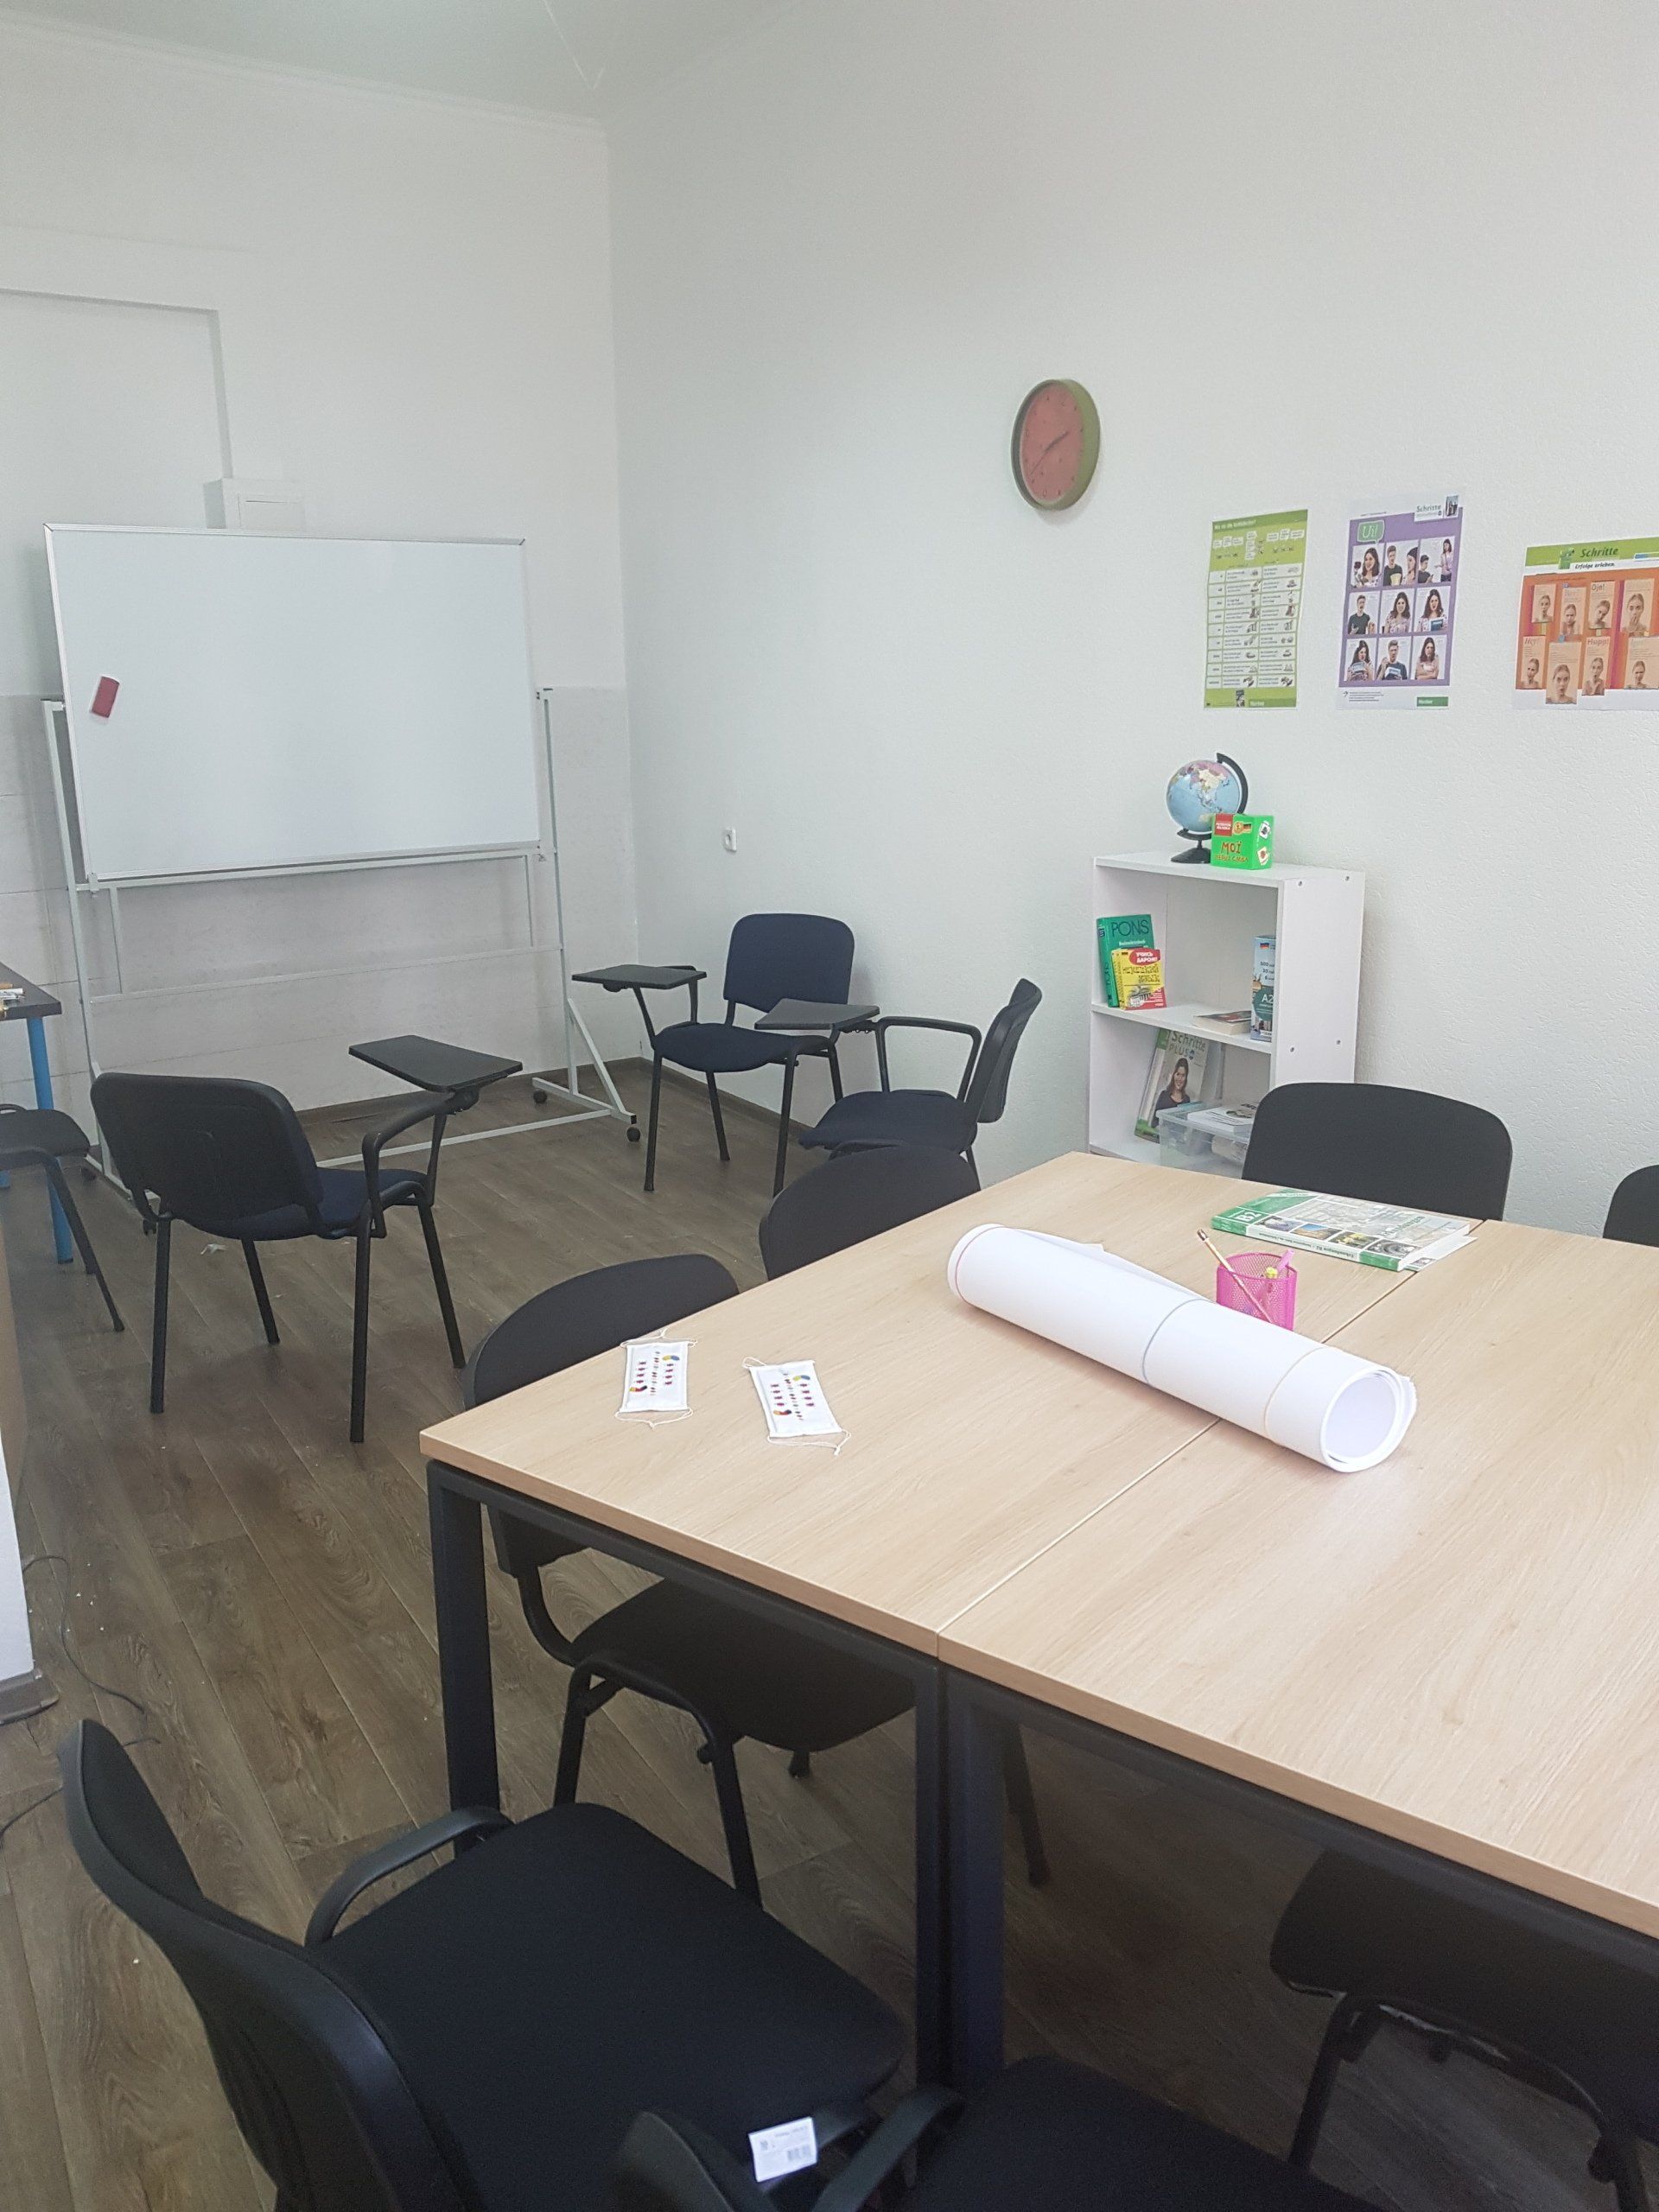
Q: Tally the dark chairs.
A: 11